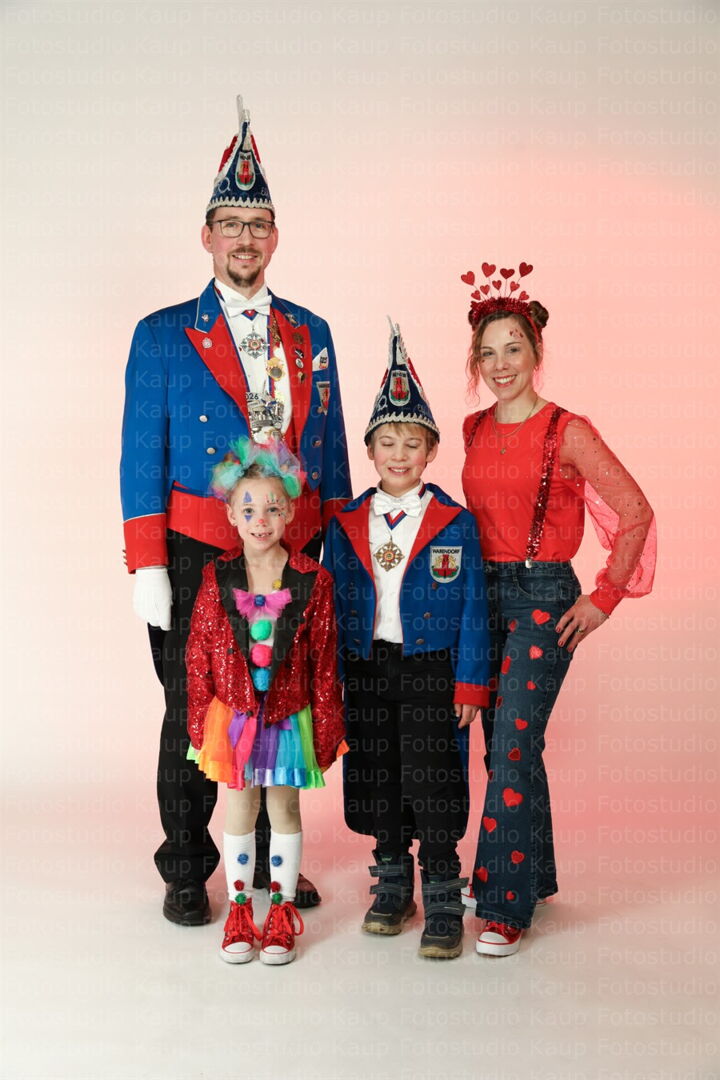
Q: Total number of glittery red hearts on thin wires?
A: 9